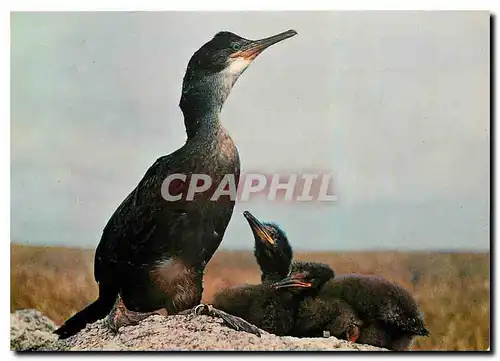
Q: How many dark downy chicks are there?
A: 2